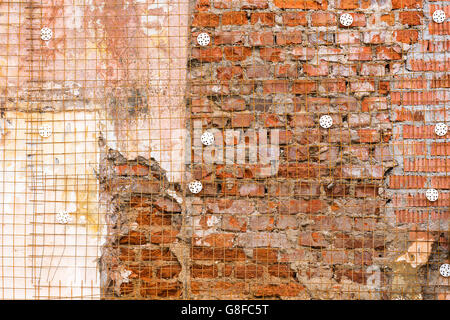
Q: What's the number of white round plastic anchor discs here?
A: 12